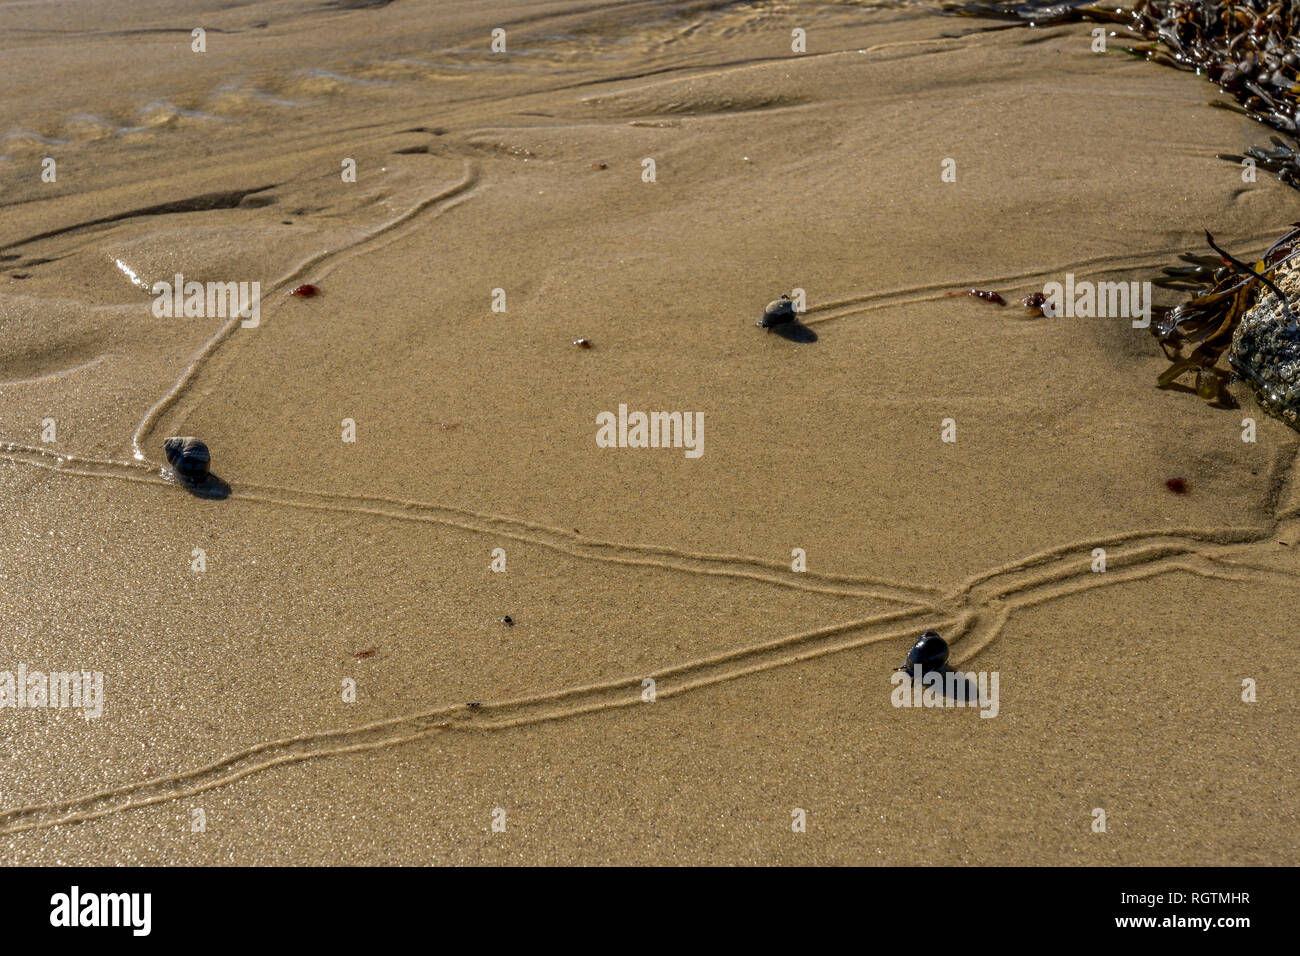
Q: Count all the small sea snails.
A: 3